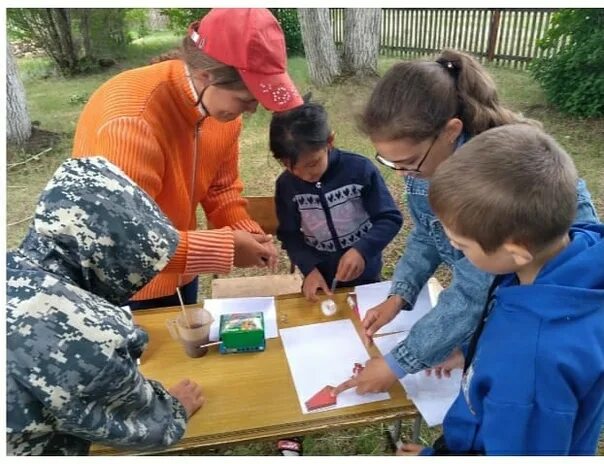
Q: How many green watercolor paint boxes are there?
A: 1